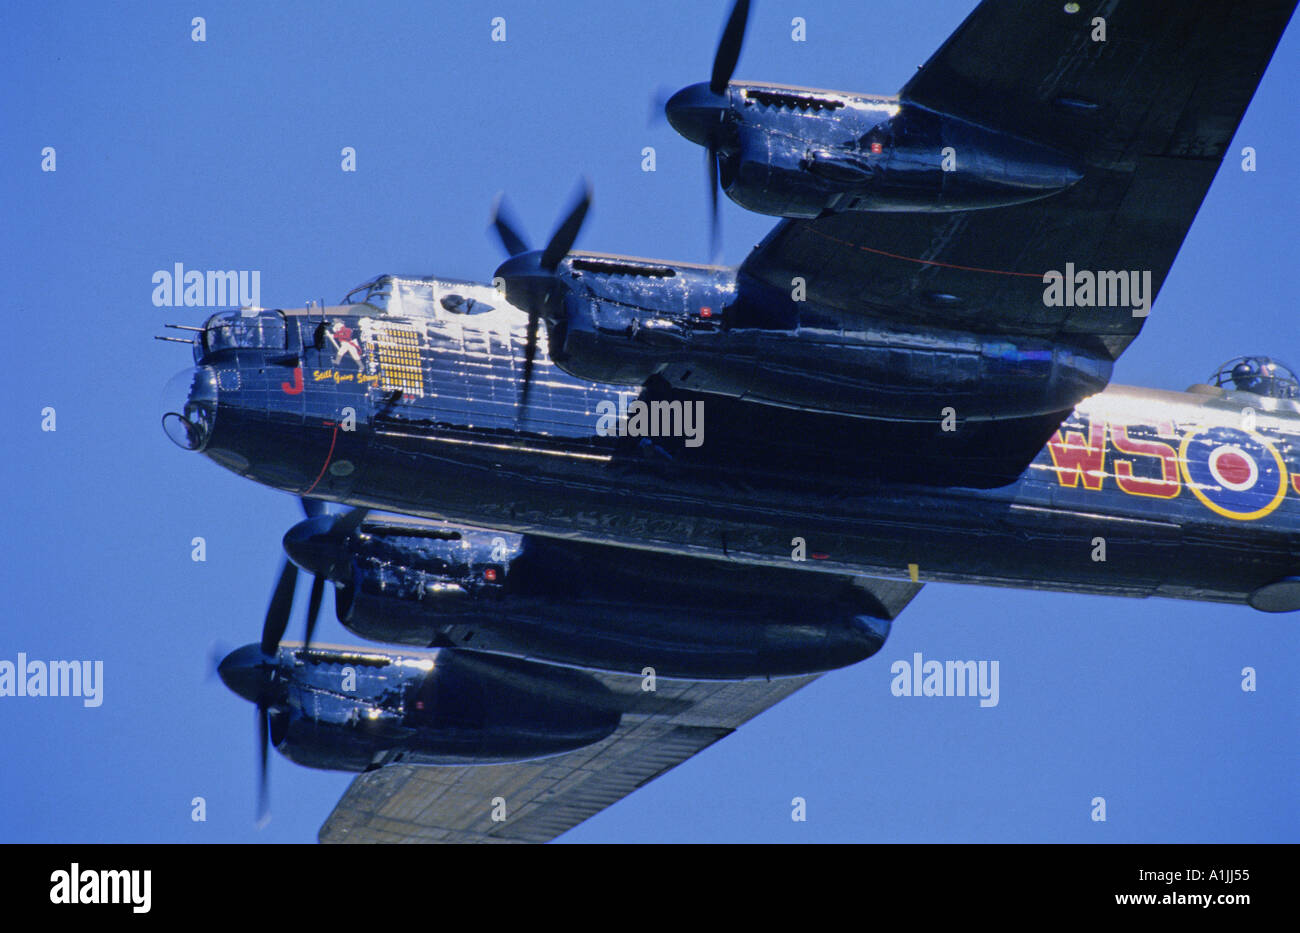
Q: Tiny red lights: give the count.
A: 4